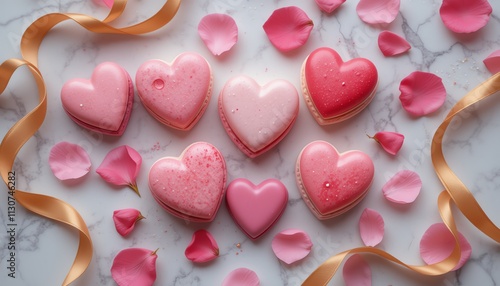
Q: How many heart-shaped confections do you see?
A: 7